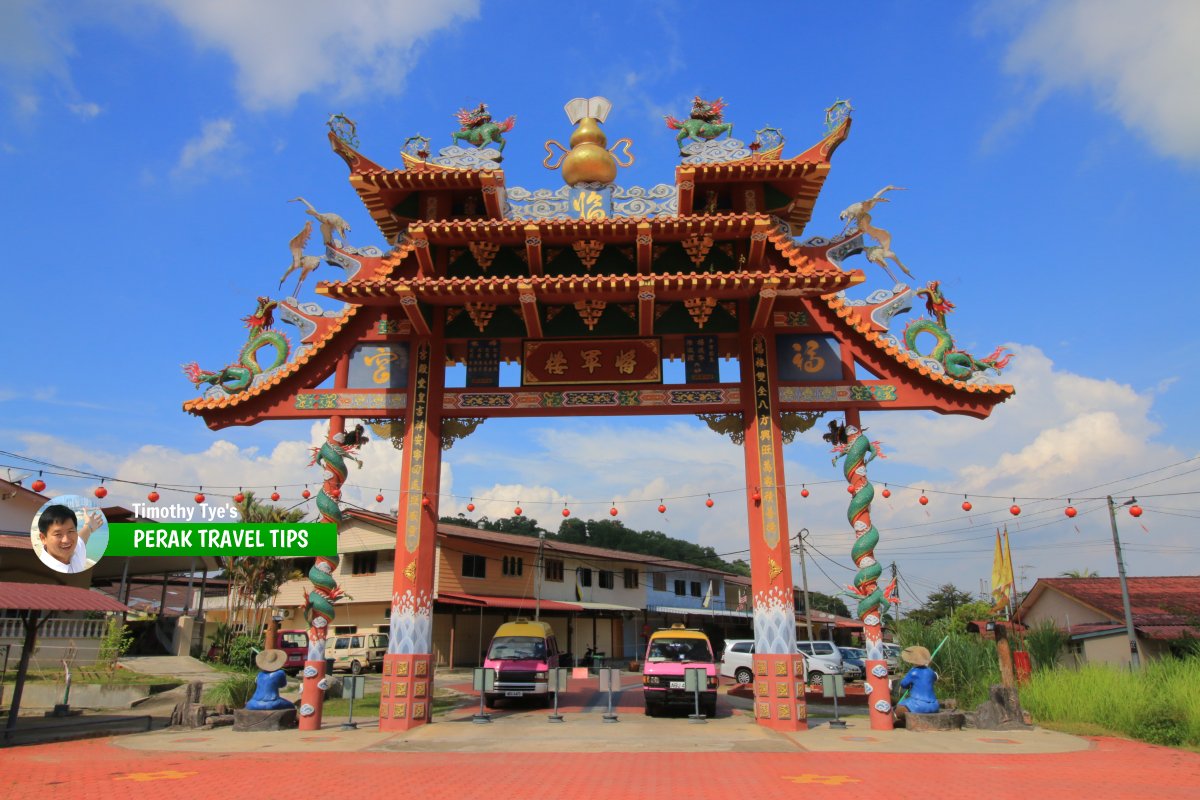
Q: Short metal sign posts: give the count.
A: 6